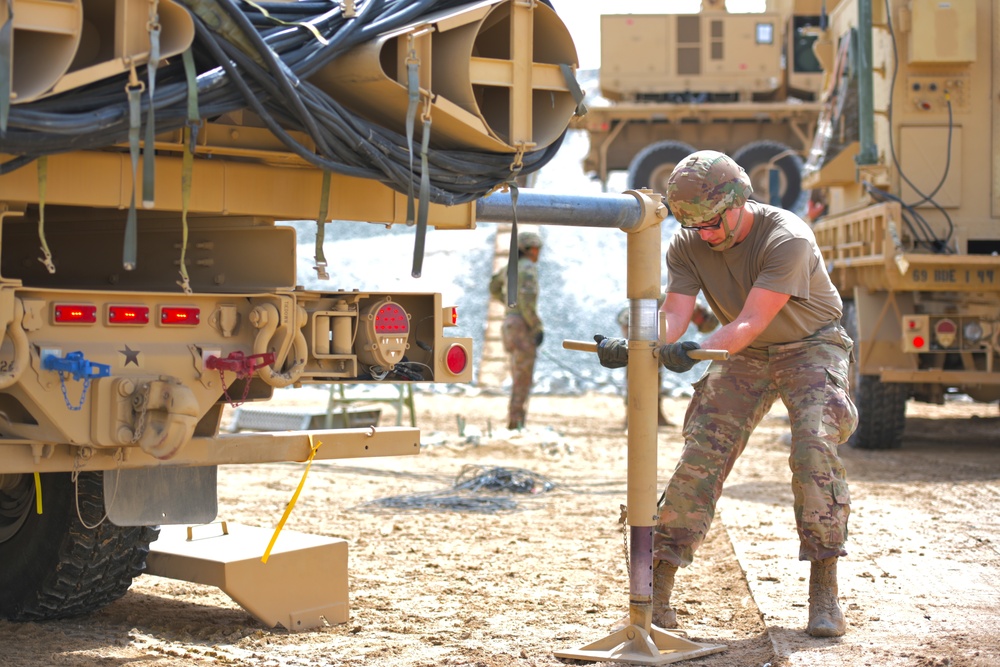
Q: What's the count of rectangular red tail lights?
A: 3